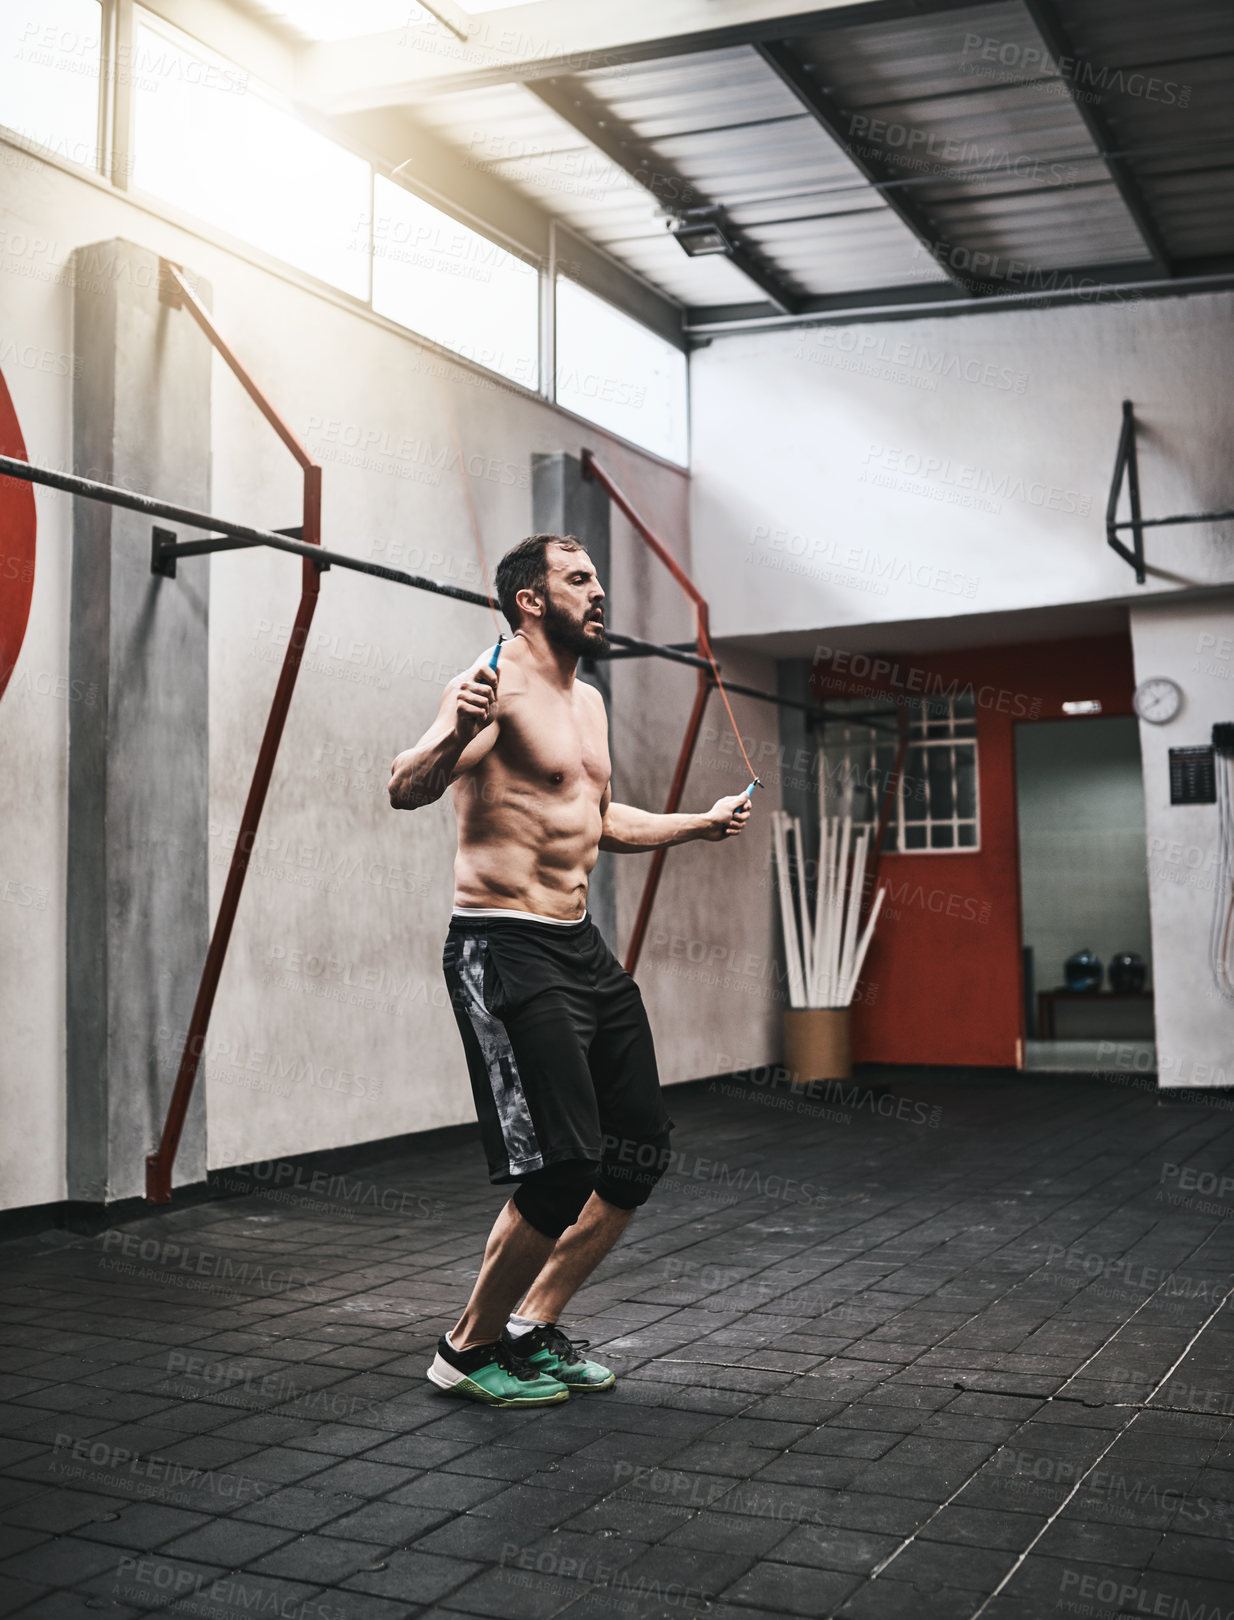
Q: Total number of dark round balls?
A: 2